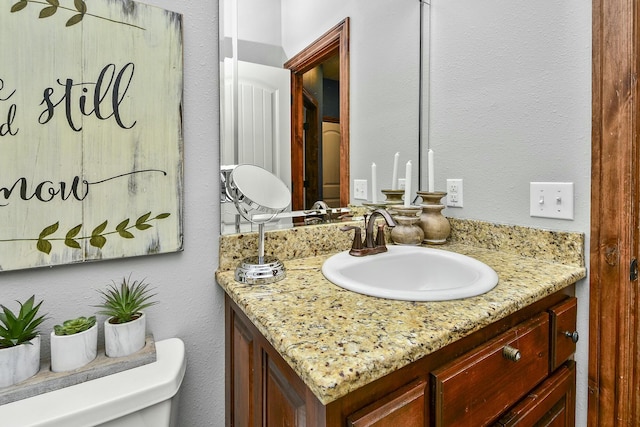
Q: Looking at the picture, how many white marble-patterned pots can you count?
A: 3